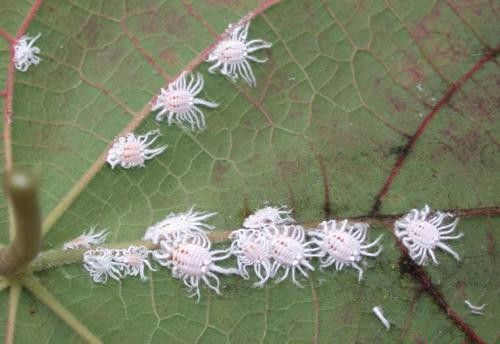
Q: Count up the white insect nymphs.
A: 14